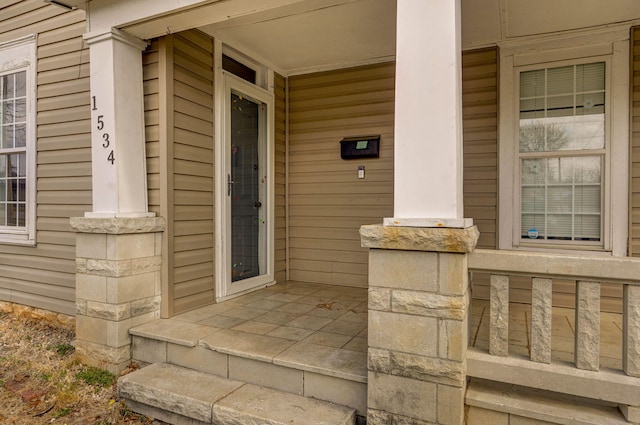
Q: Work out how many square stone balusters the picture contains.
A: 4